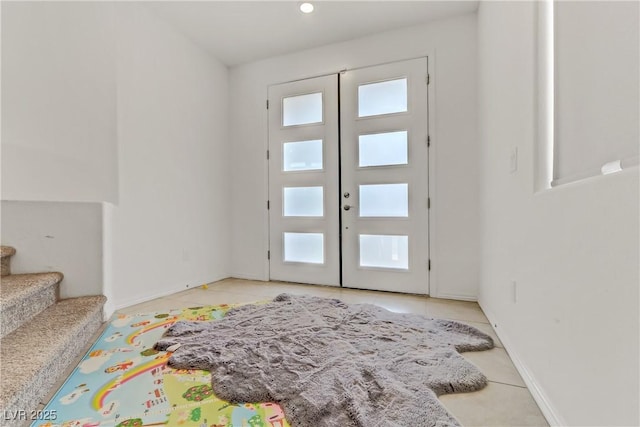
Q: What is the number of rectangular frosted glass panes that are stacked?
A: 8